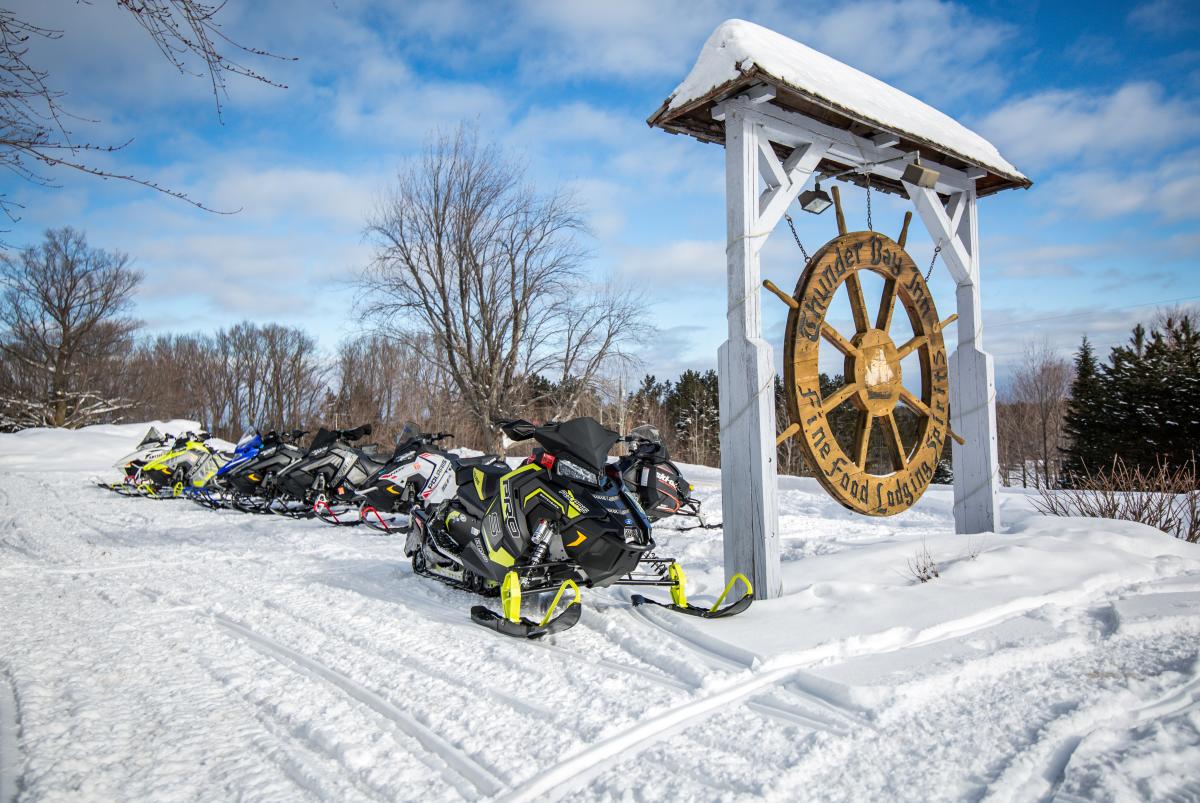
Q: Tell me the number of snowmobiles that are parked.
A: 8